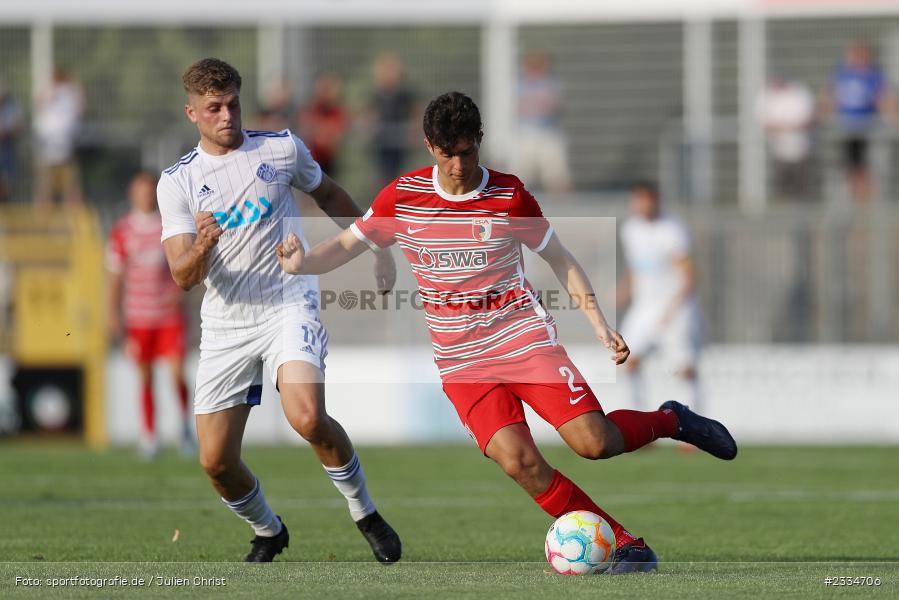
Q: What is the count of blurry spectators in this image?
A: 8